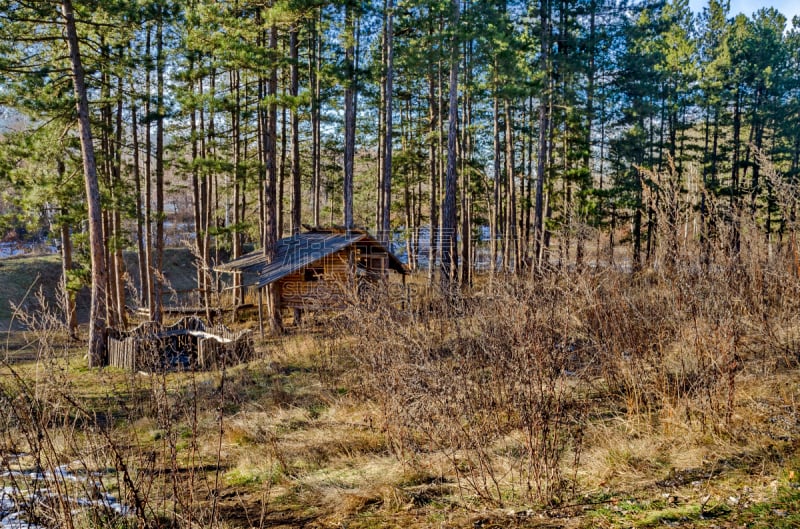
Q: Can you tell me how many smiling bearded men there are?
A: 0